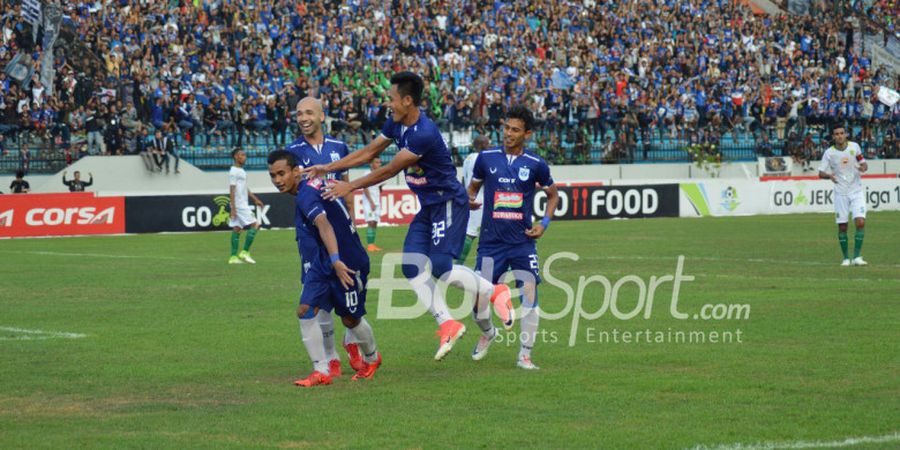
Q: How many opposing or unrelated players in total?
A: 4